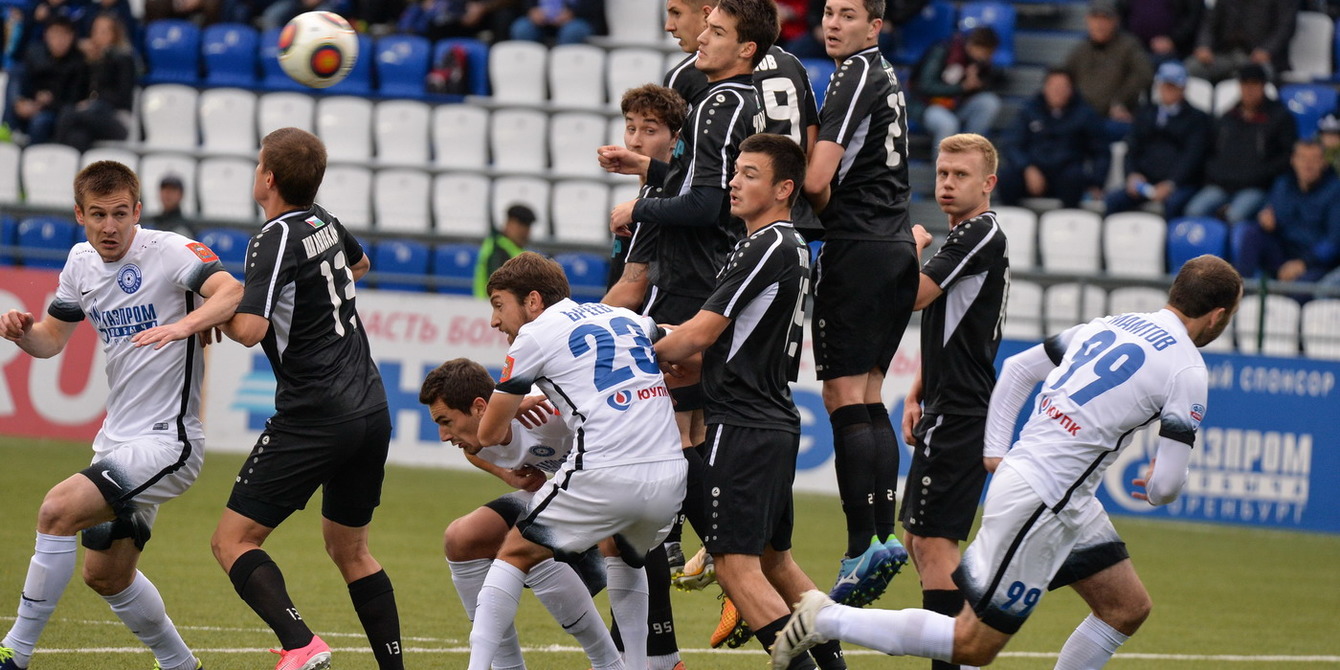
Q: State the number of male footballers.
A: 11